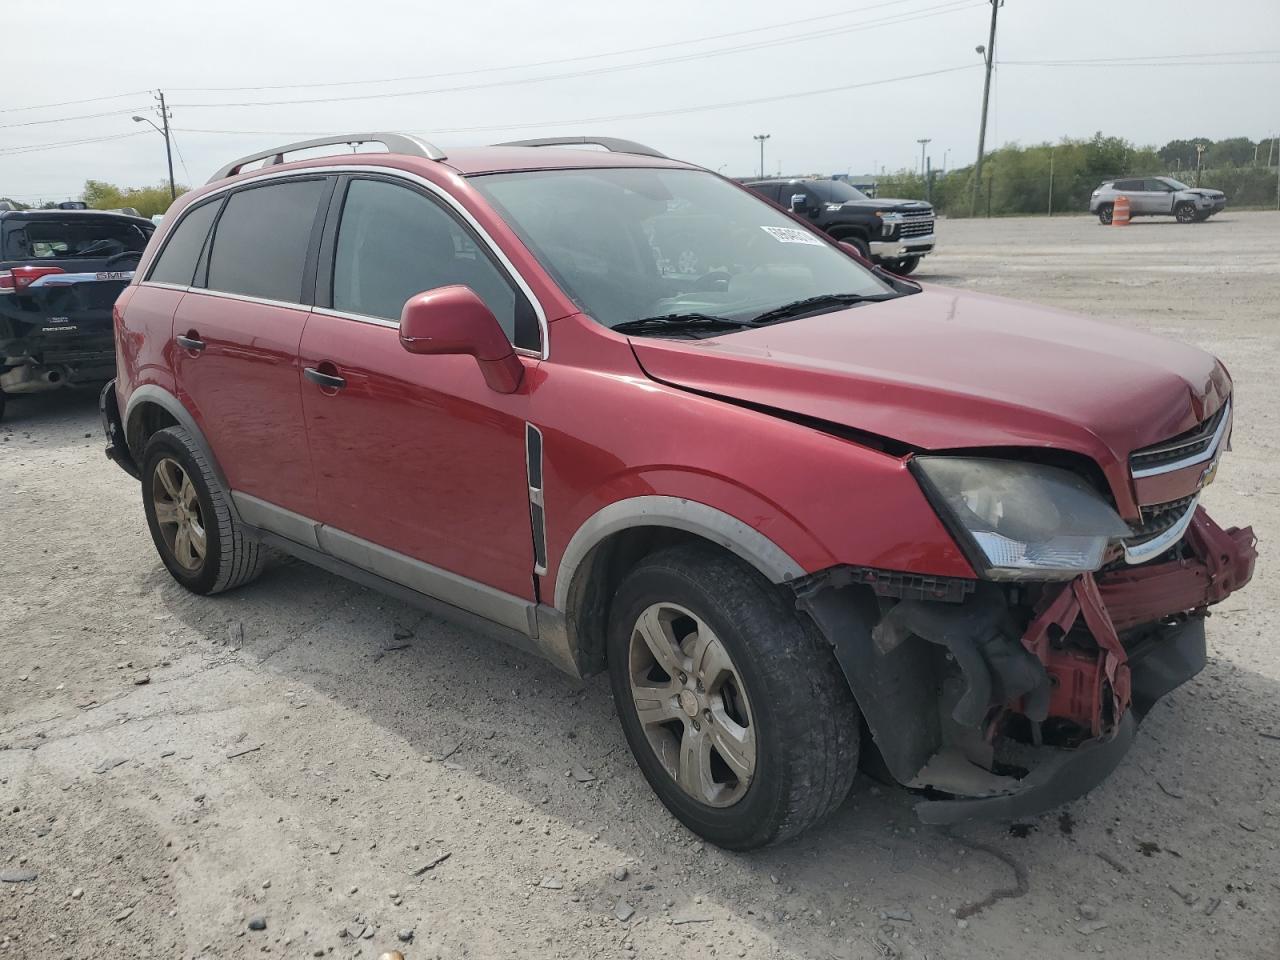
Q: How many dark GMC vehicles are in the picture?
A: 1